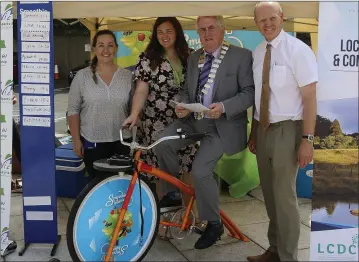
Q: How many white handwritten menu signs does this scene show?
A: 11